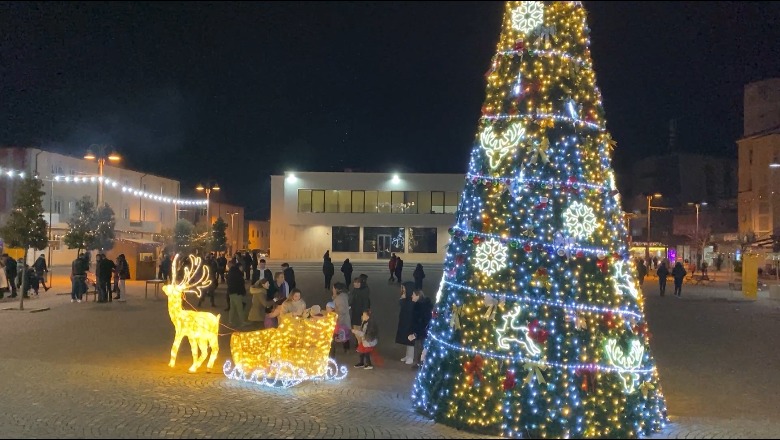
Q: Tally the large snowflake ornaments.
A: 3